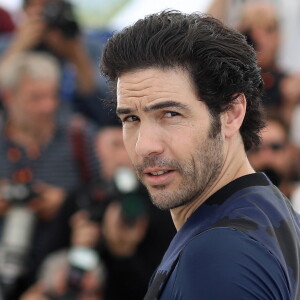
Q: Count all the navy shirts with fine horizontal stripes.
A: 1